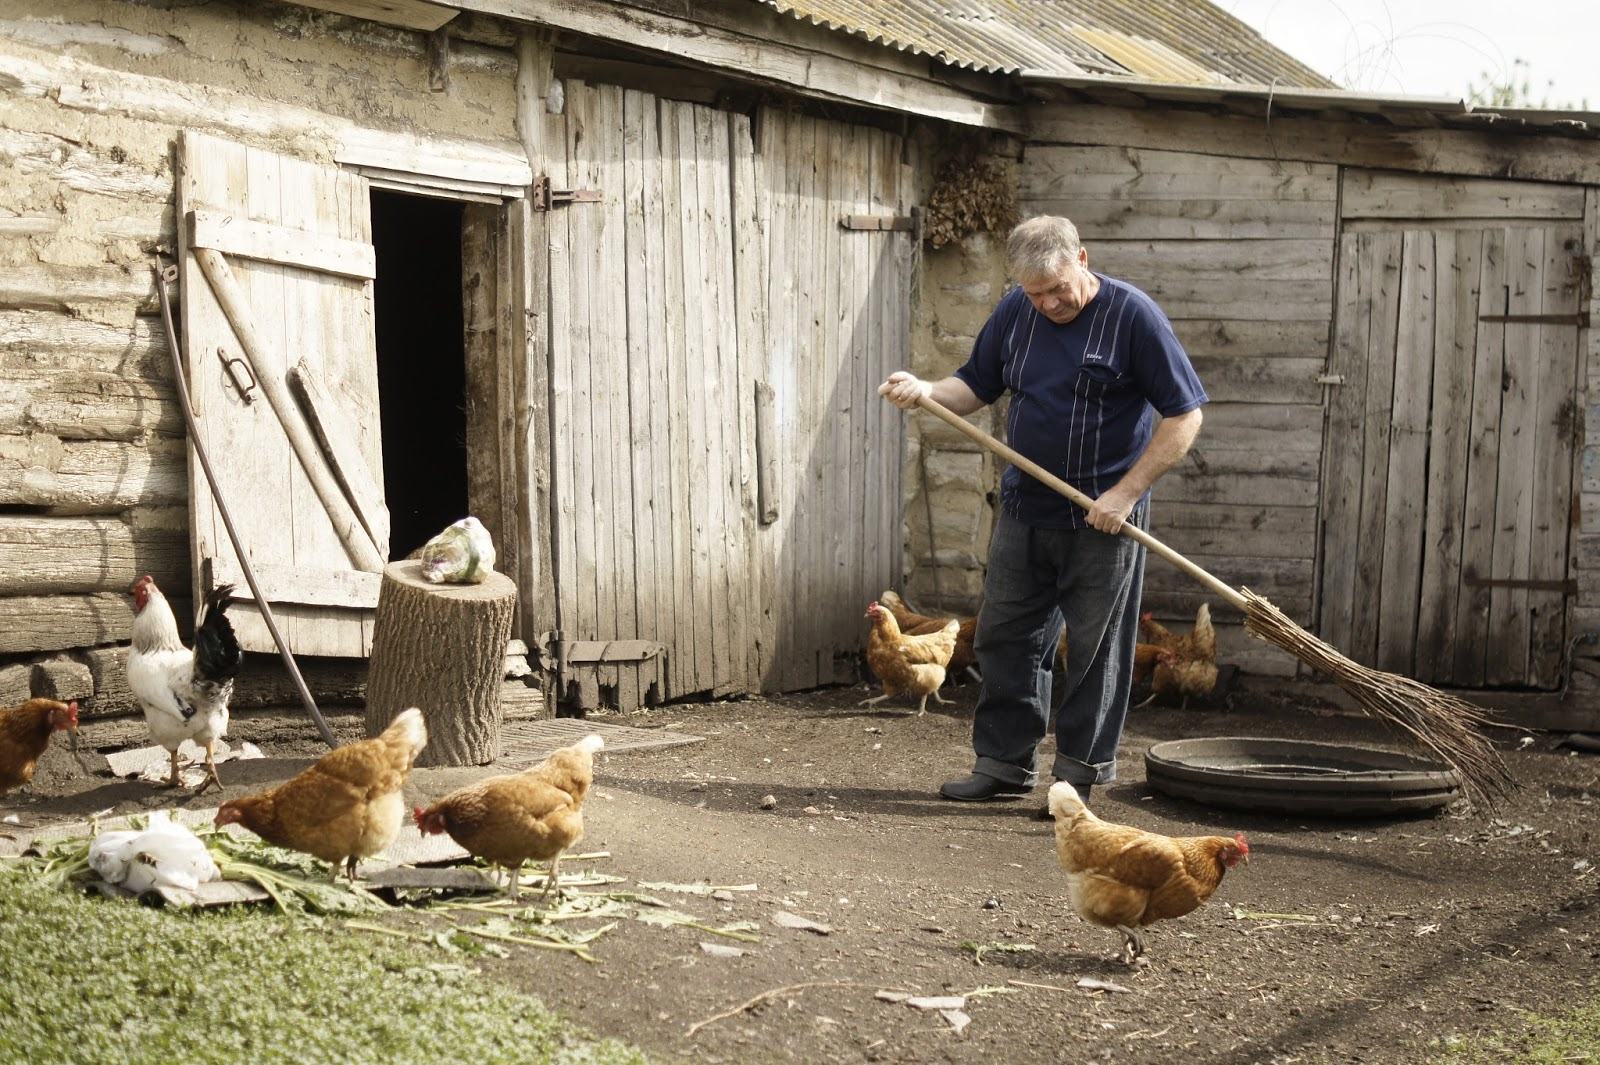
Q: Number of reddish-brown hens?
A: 8